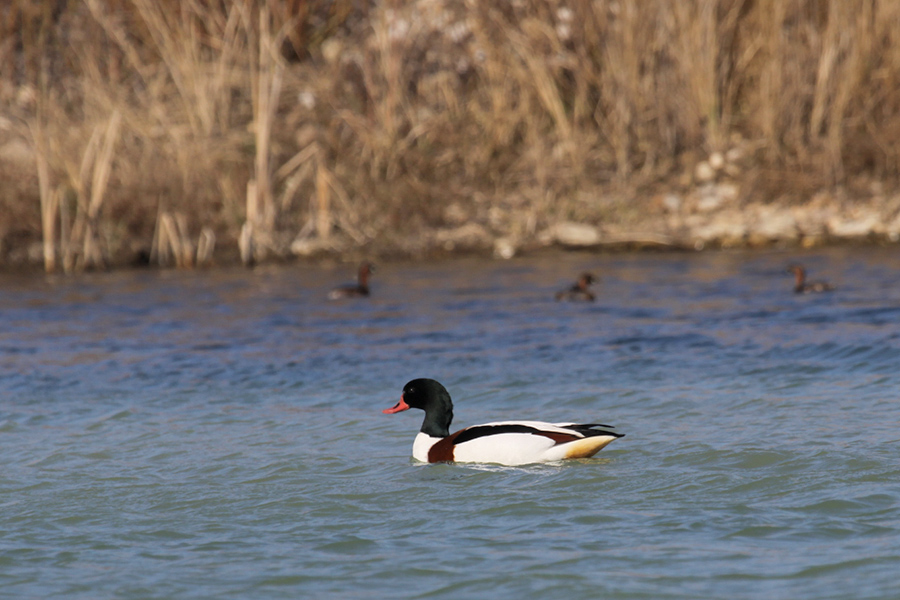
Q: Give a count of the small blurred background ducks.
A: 3